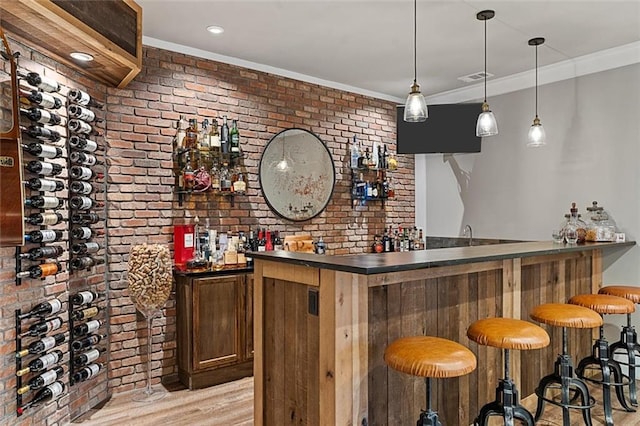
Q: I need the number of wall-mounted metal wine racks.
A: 4